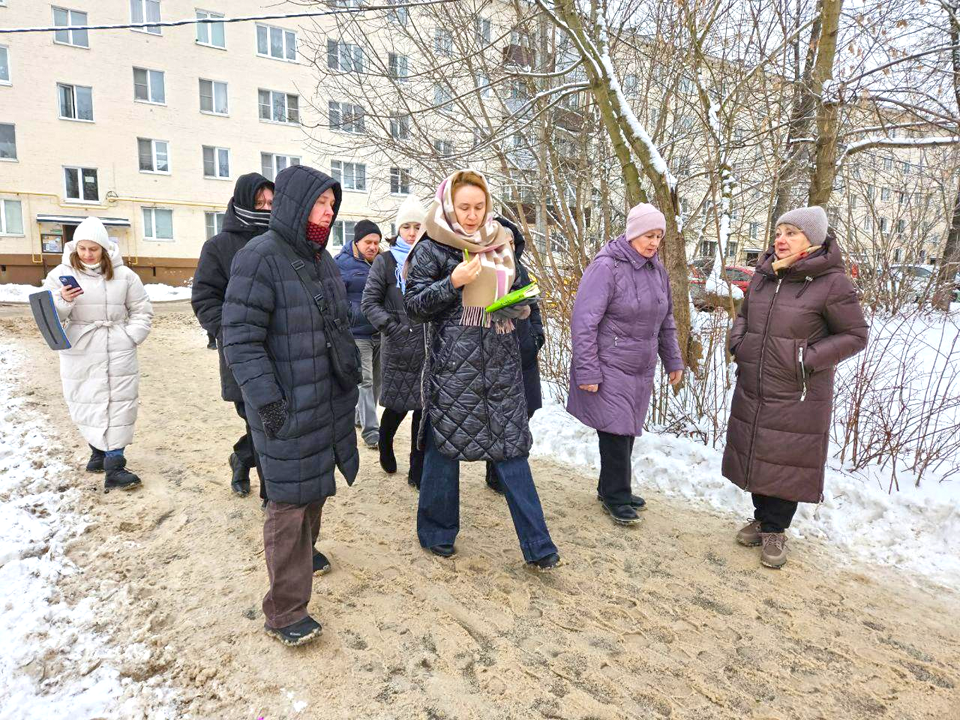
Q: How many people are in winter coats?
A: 9